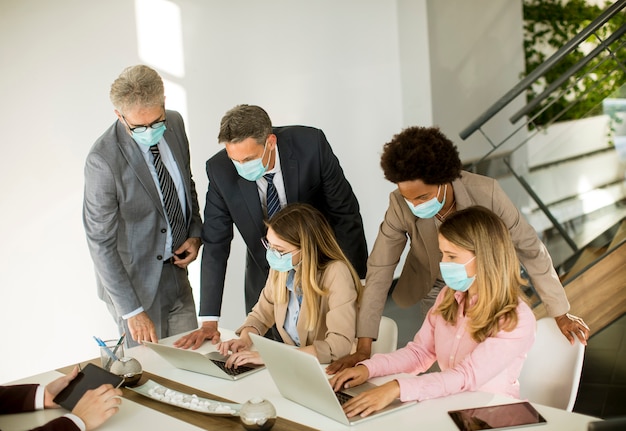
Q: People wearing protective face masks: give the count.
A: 5